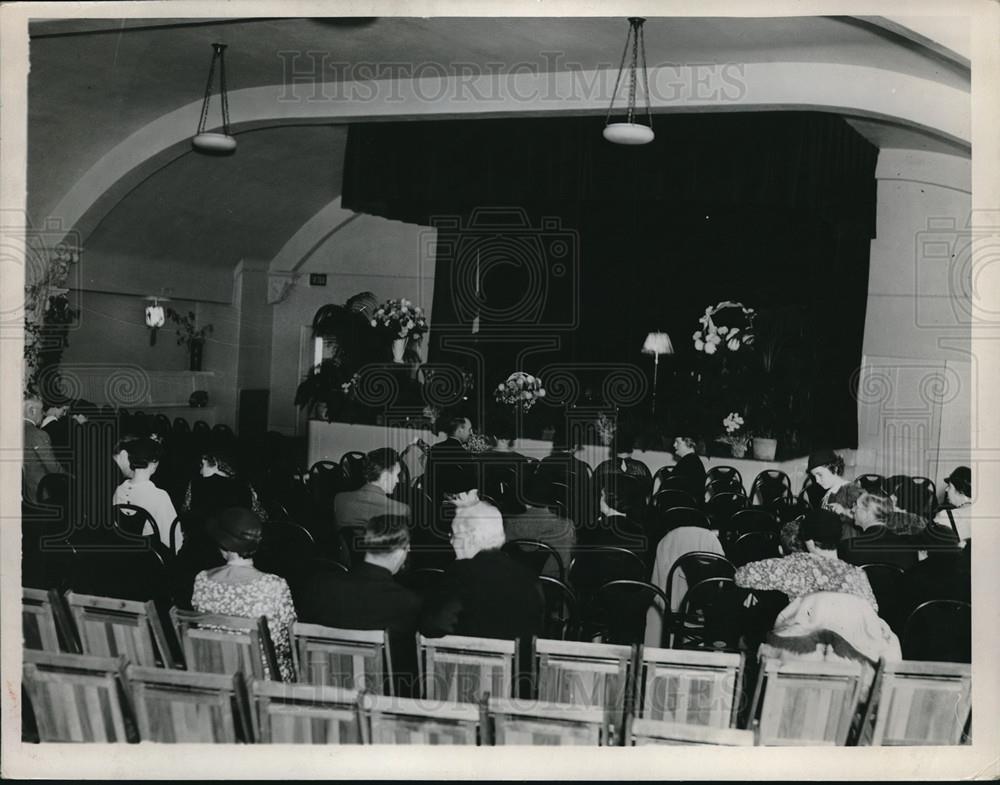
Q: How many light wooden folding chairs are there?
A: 15